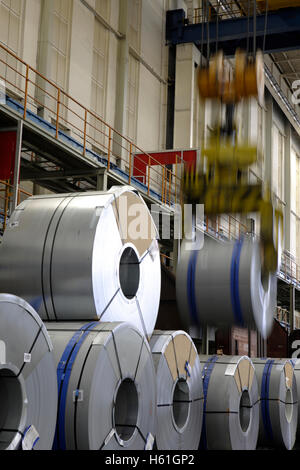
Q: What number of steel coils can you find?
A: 7